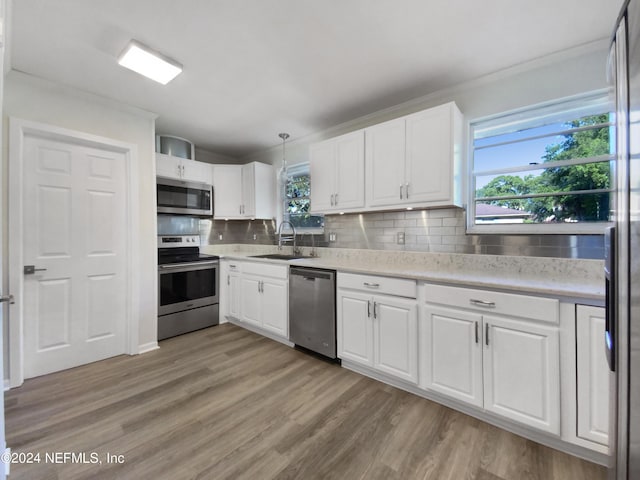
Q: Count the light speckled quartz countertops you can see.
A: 1